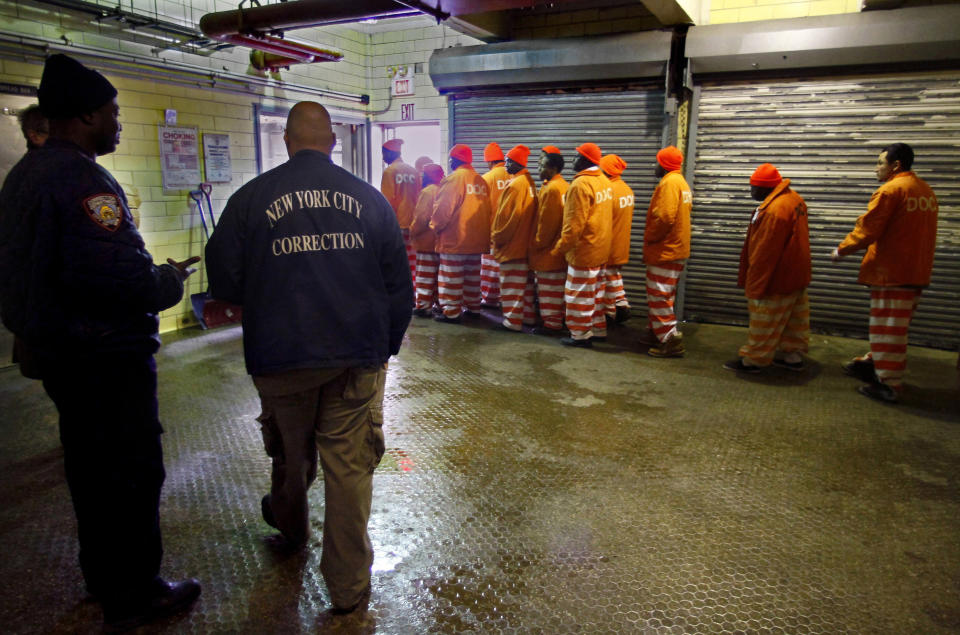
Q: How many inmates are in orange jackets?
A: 12